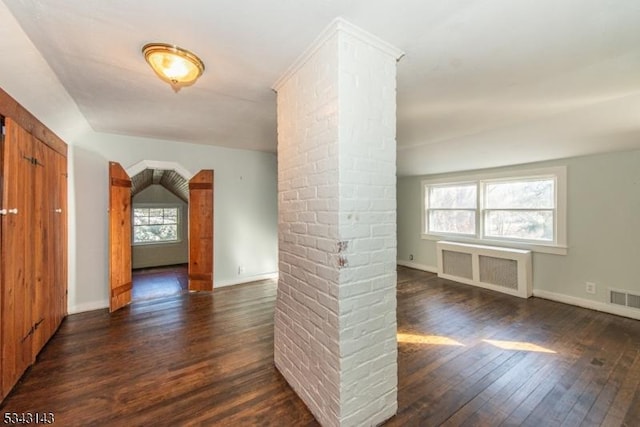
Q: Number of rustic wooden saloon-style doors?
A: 2